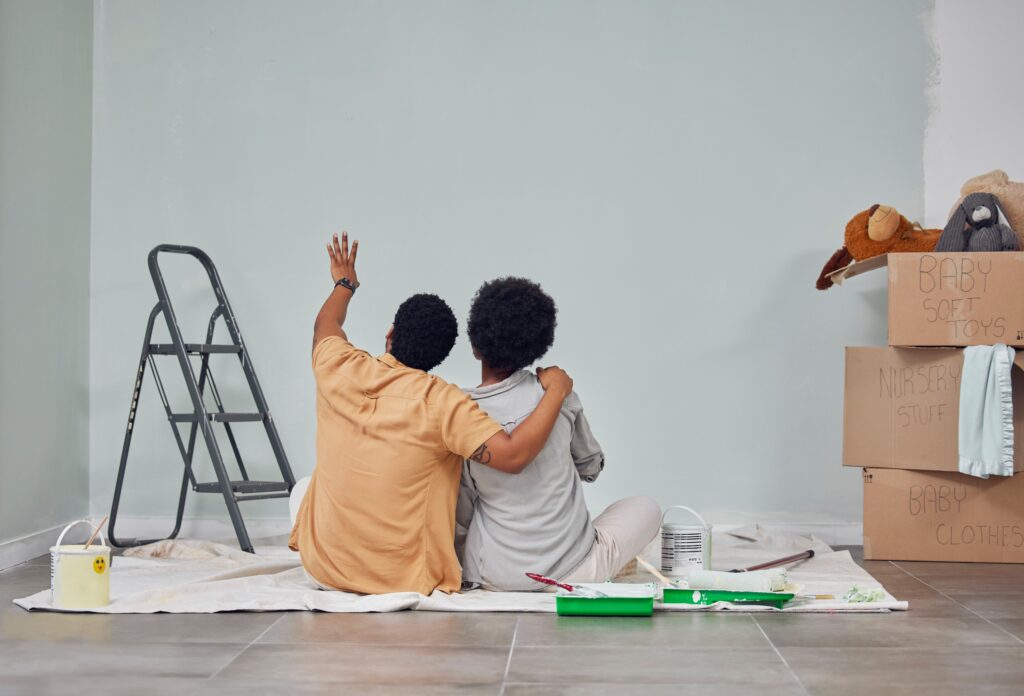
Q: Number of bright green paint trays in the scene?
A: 2